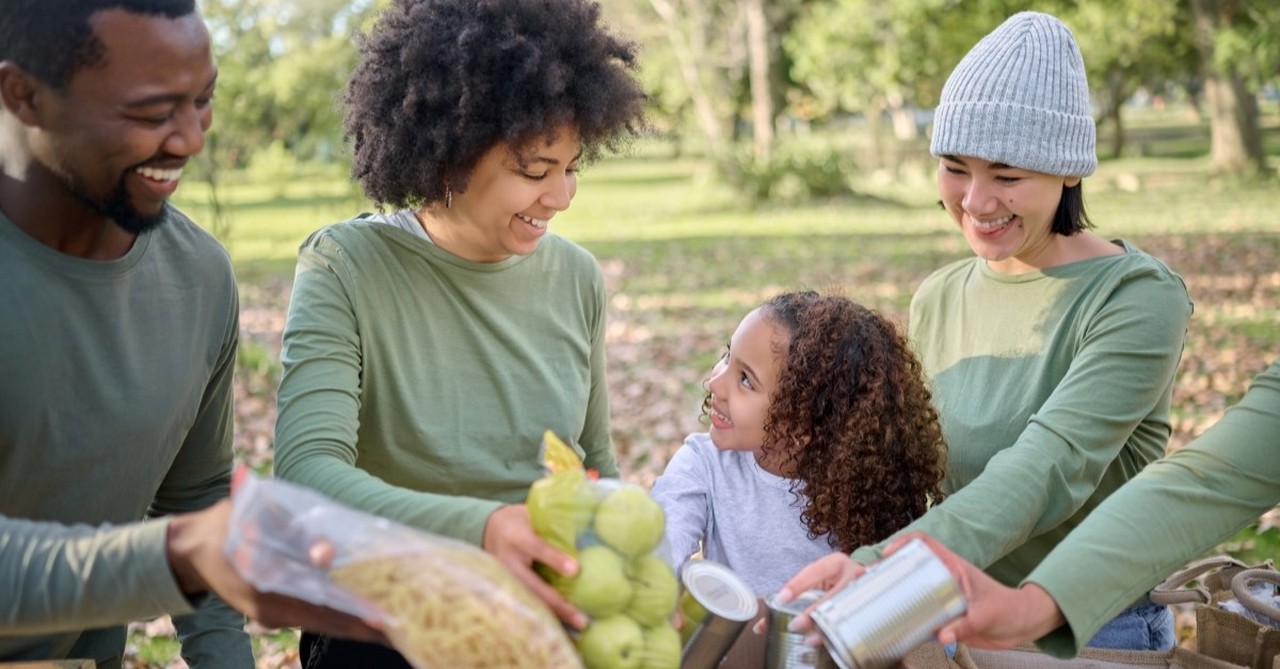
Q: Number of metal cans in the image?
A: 3